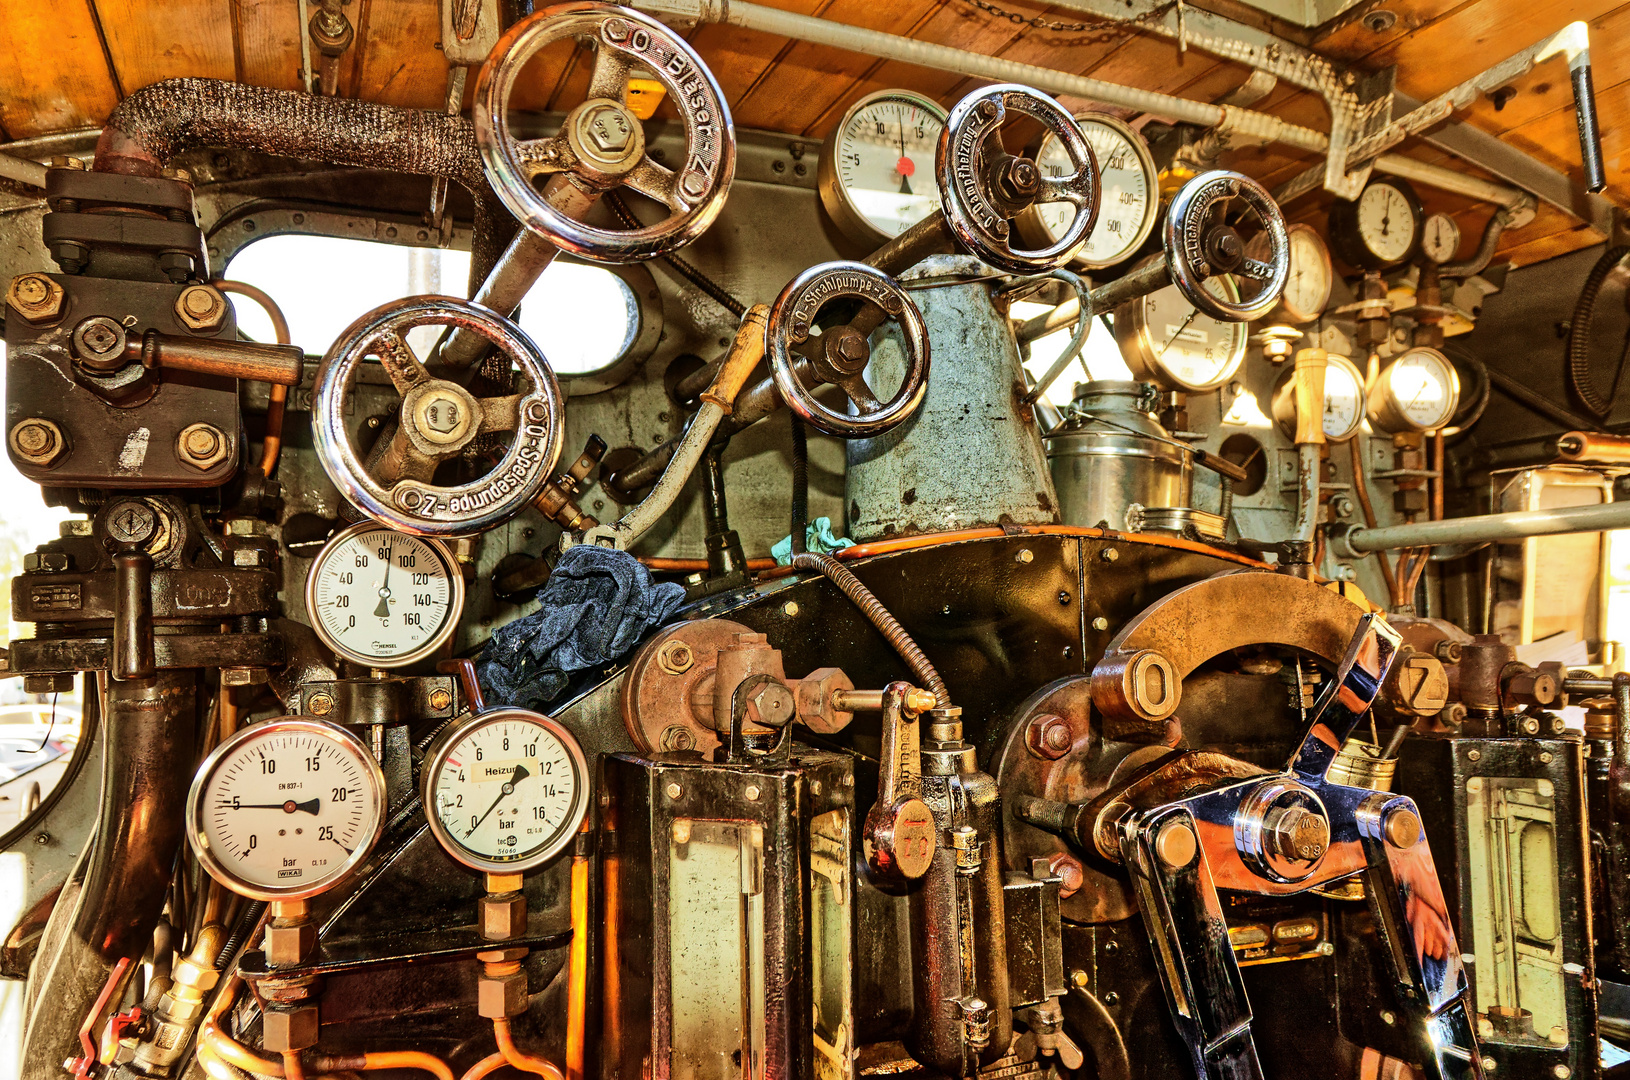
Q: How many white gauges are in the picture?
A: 11